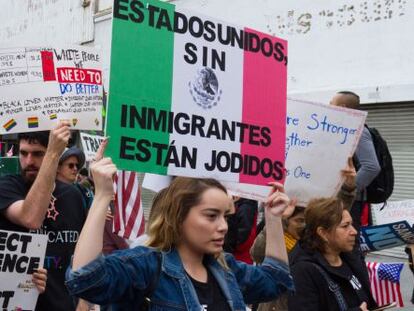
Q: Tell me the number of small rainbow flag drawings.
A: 2